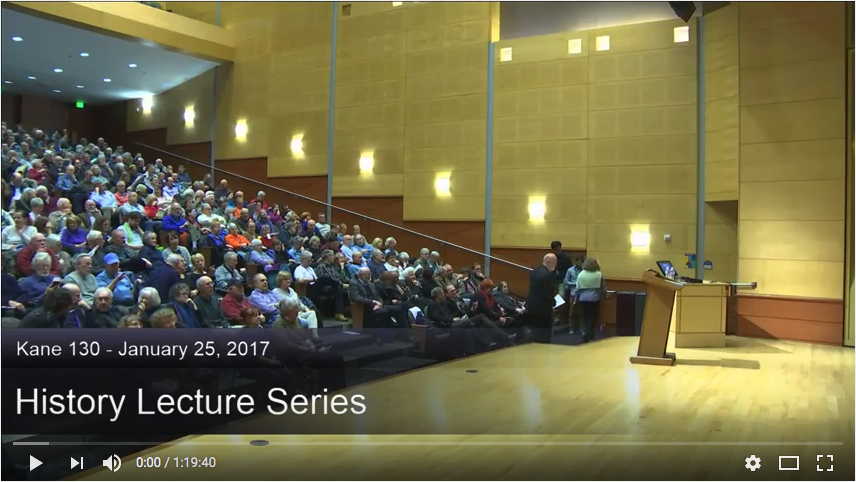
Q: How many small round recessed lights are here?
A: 9